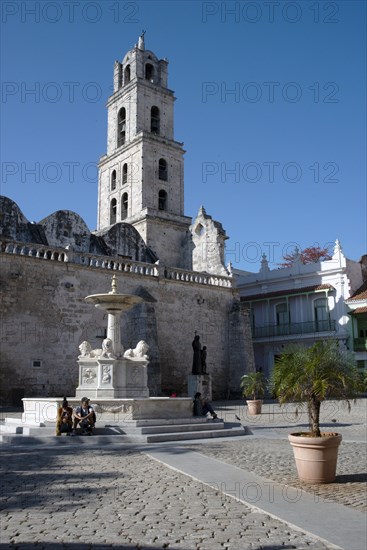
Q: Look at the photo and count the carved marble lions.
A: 3